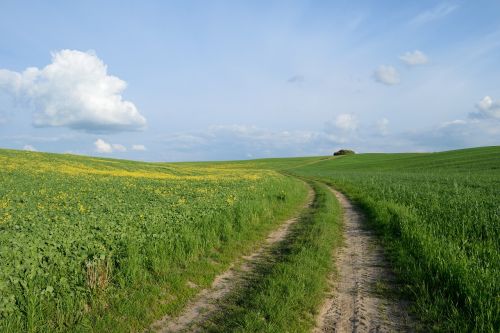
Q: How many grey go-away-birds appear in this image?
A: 0